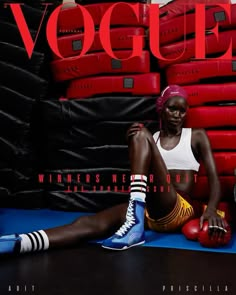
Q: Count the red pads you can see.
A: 13